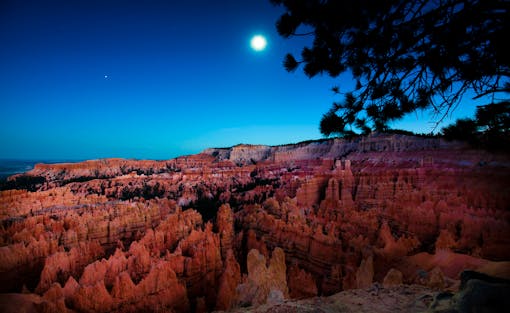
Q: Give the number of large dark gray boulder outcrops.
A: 1